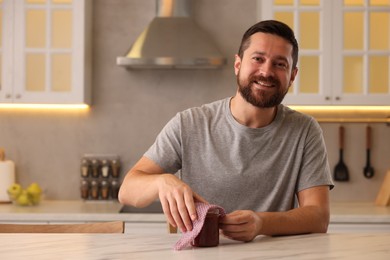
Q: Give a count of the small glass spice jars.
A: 8